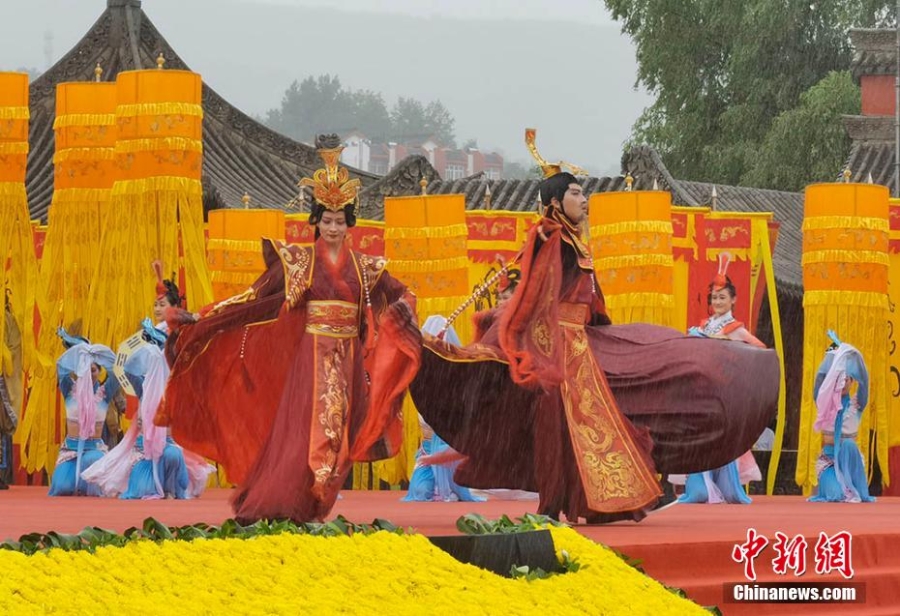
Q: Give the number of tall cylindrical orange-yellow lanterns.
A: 7